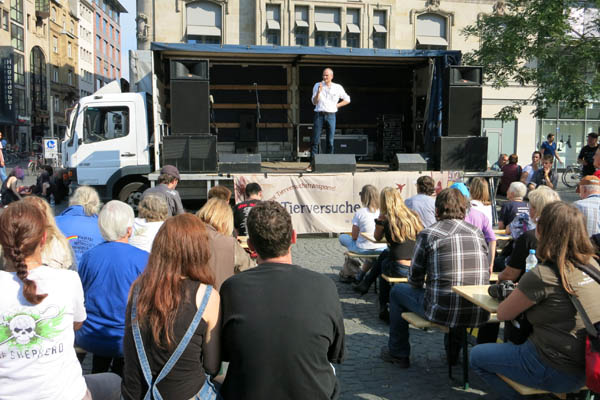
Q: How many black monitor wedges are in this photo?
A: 3